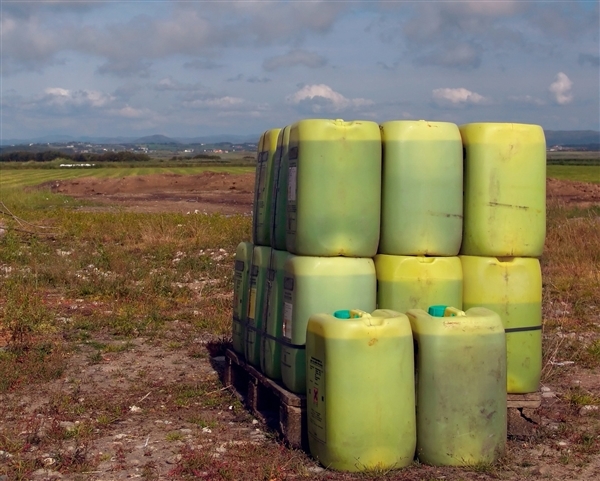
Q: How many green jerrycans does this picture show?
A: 13